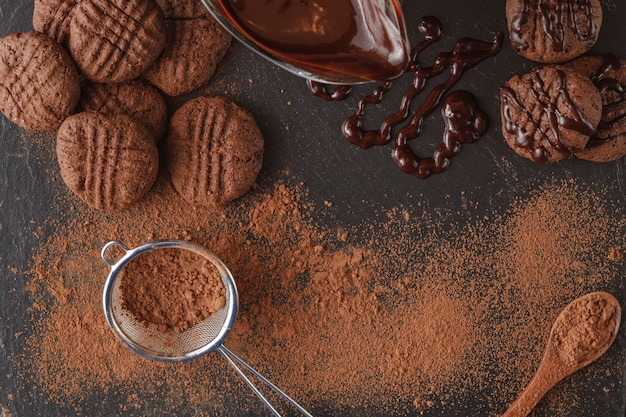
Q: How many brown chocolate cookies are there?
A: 10